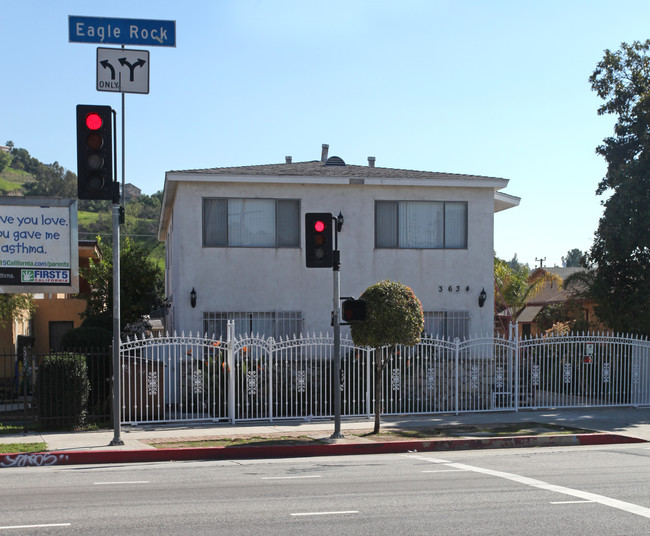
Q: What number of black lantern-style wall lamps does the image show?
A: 3